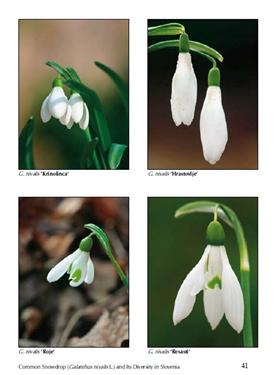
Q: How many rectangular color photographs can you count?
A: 4